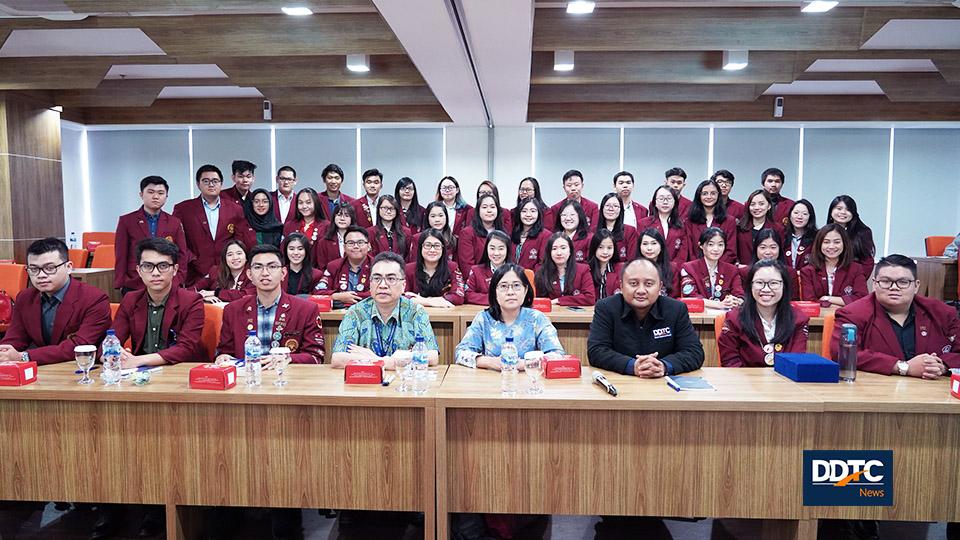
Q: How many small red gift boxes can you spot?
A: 9